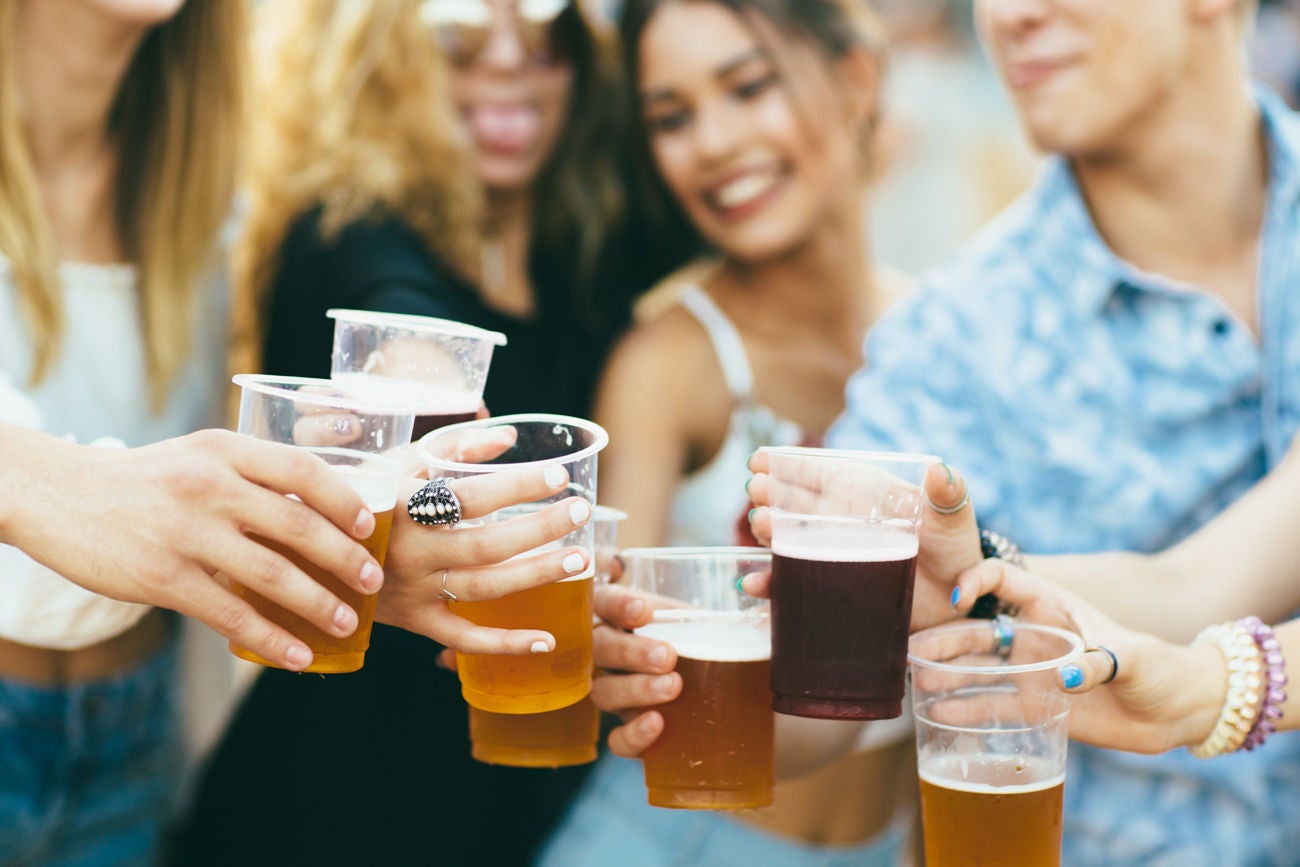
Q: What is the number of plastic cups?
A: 7